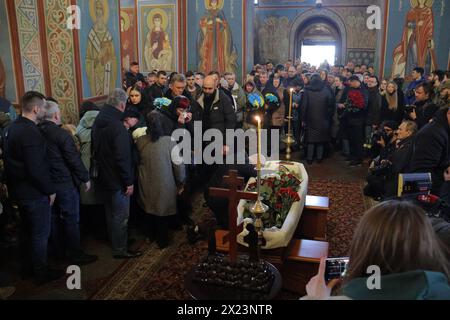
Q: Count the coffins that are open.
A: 1